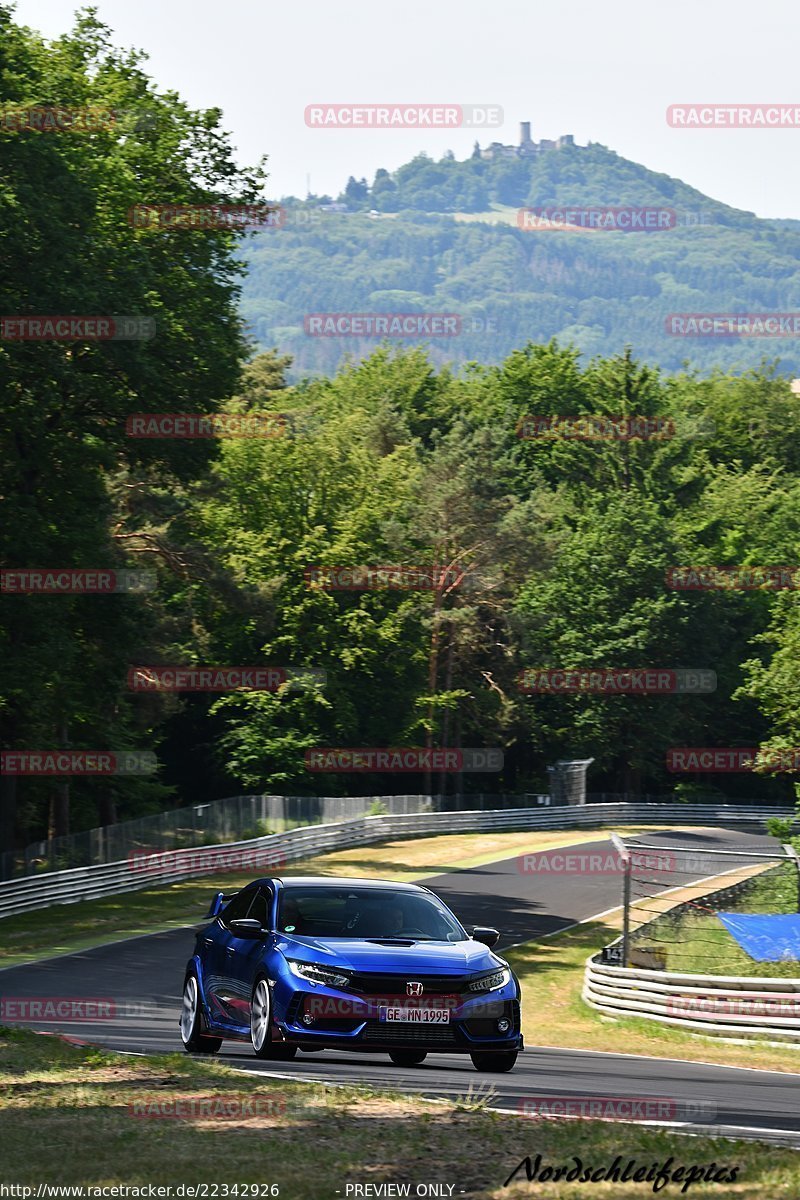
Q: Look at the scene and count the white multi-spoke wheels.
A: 2